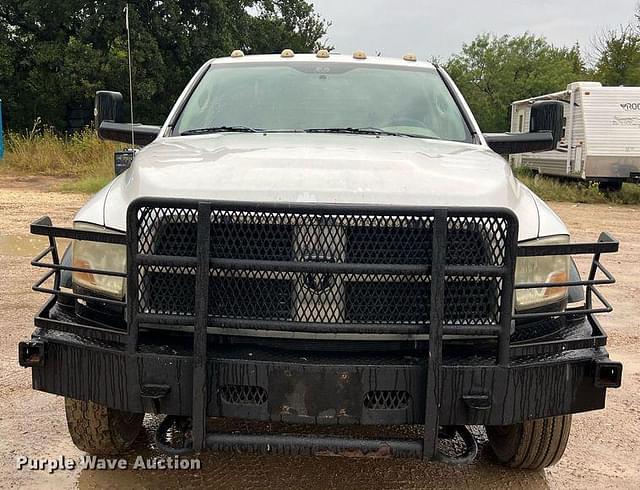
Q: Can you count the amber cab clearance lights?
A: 5